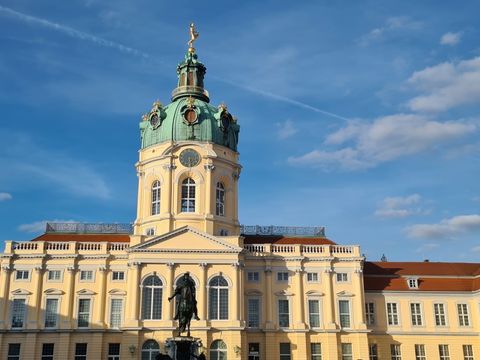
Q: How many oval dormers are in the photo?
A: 3